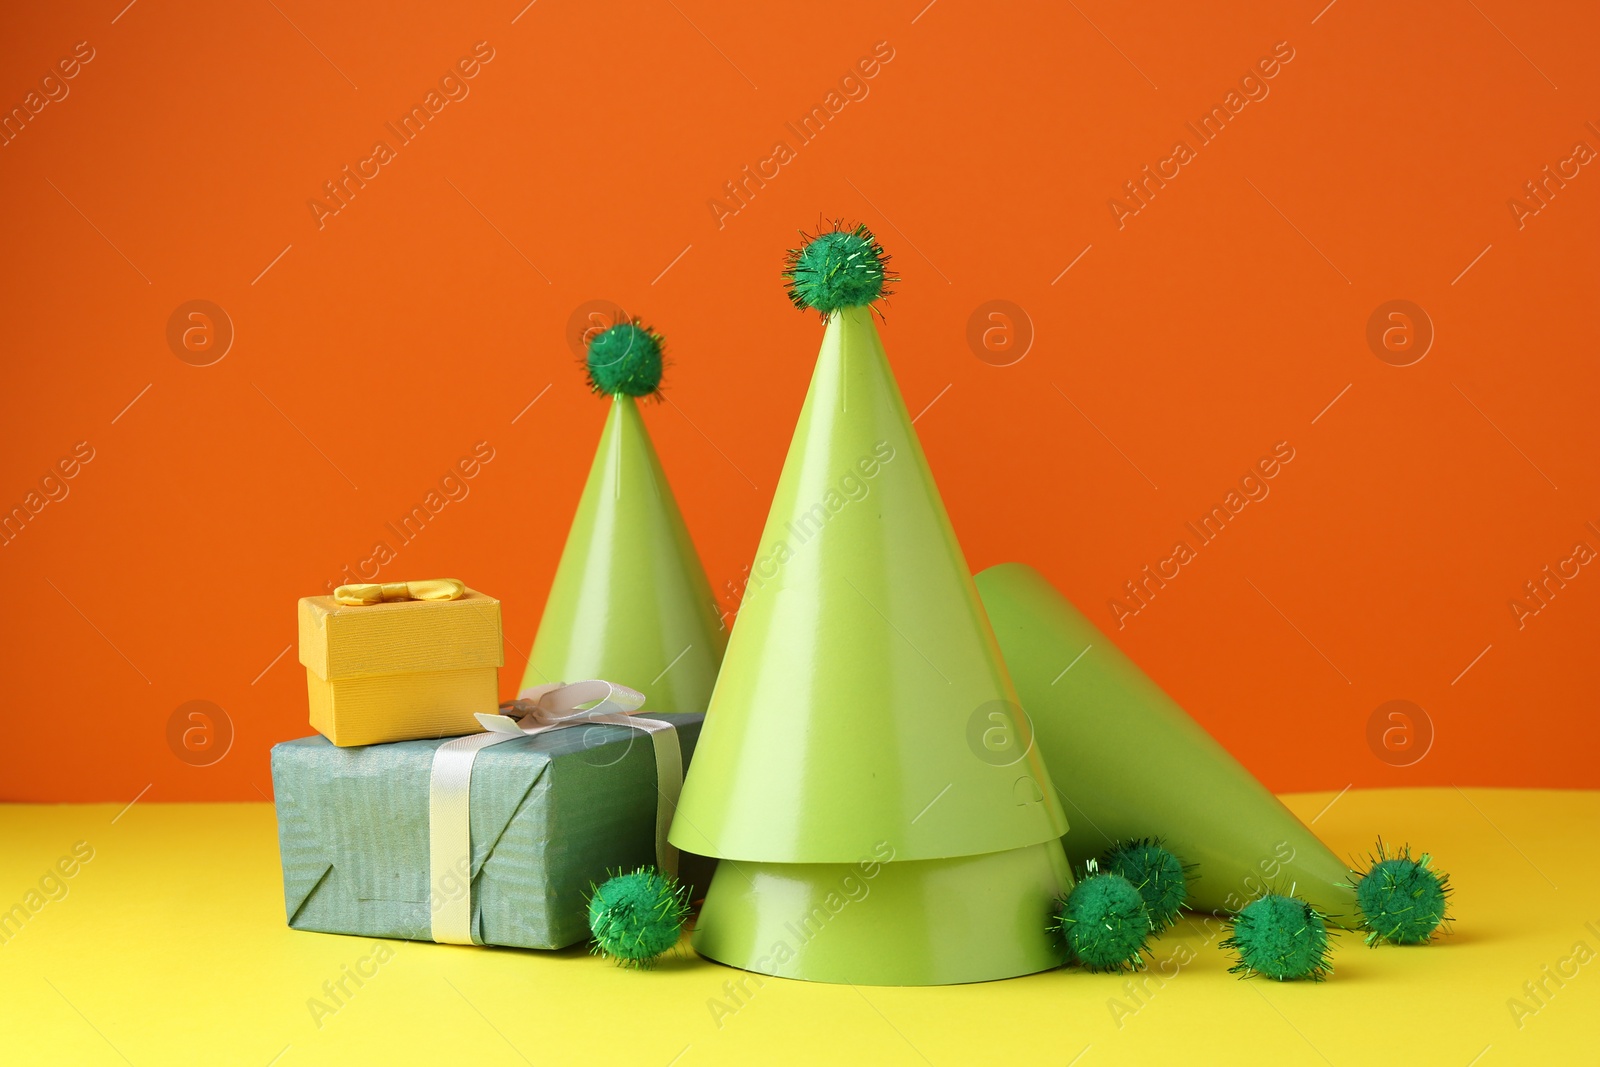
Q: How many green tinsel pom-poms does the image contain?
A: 7